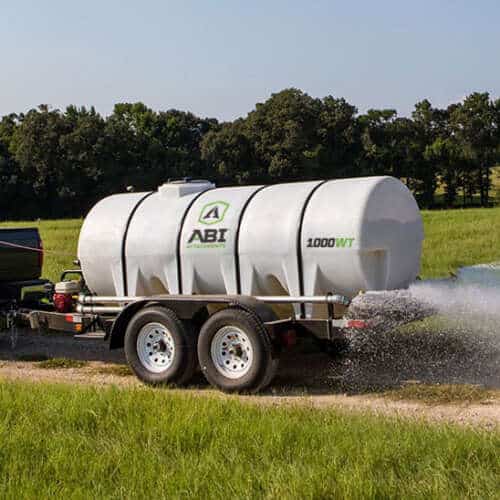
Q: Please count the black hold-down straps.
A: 4